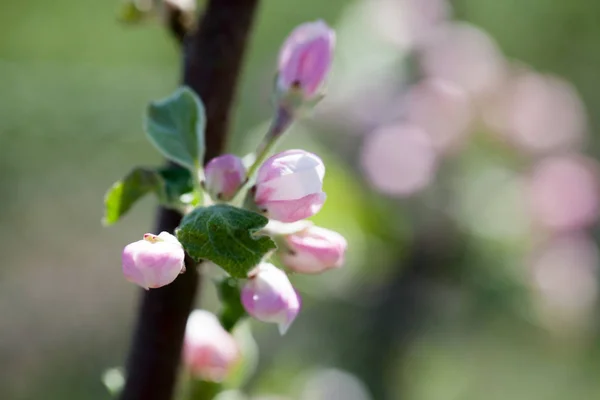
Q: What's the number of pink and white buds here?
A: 7